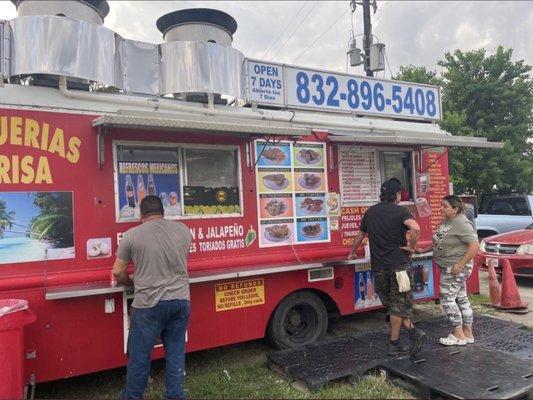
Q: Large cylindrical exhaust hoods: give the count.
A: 2